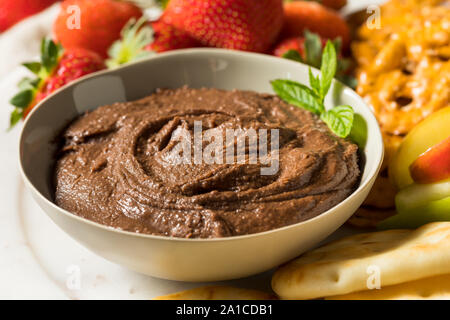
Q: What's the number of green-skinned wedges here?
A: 2